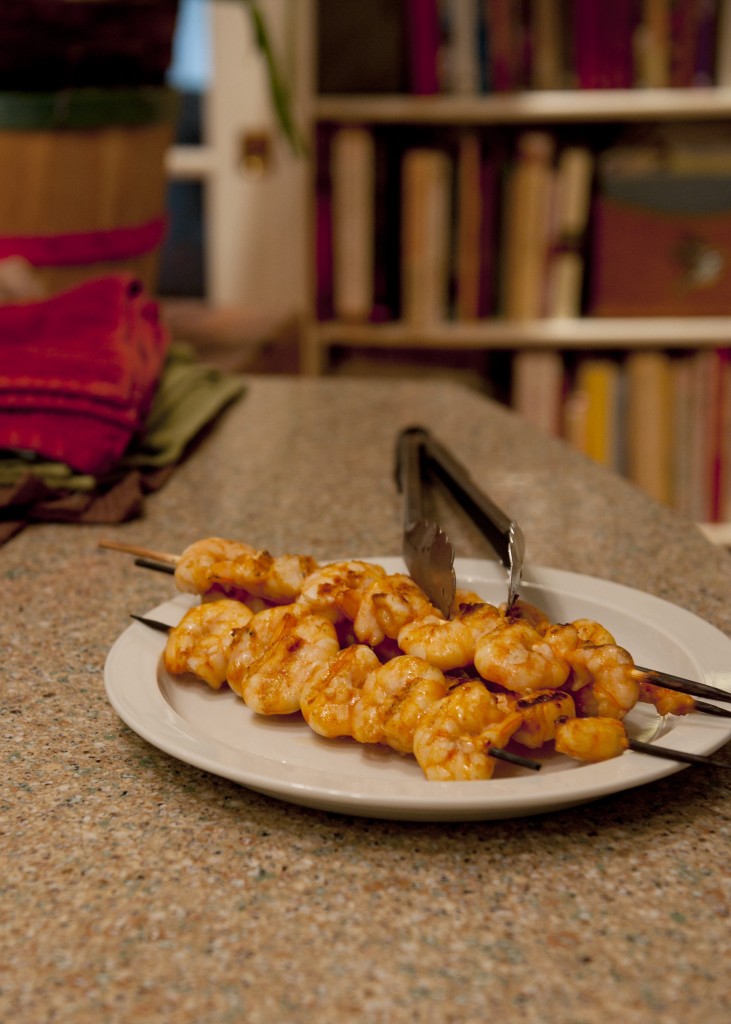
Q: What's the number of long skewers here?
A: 4